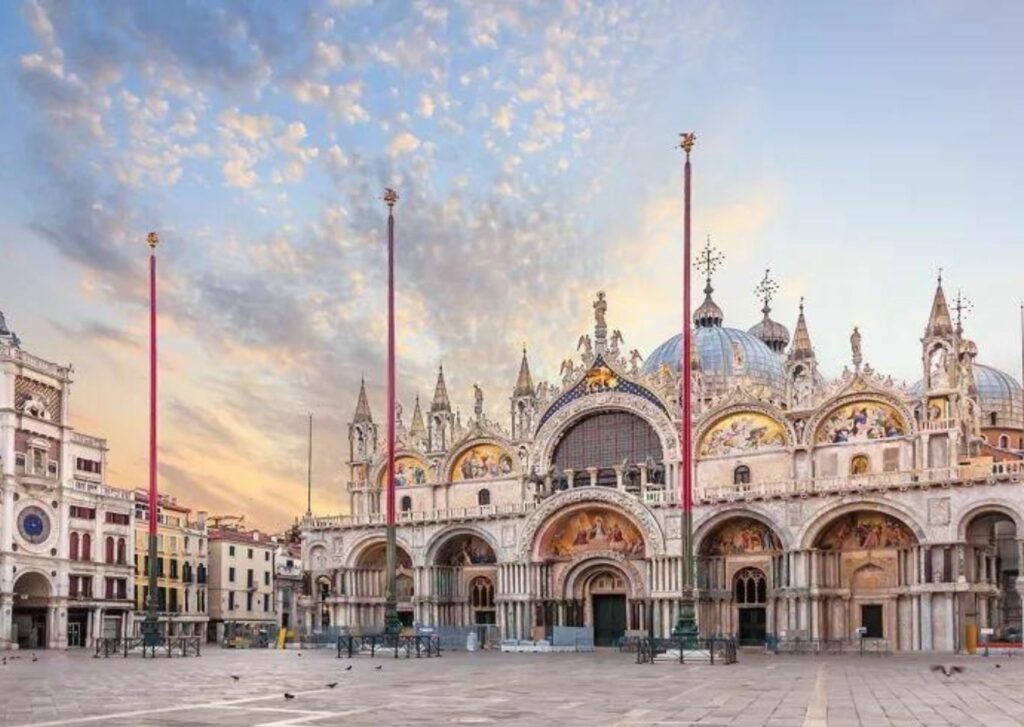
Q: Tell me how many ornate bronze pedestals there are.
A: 3